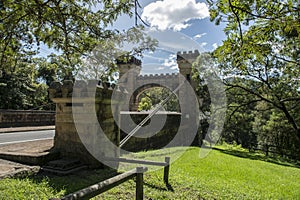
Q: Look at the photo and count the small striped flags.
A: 0